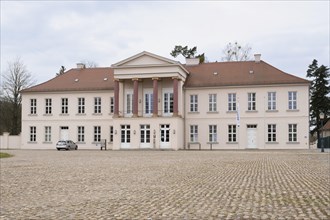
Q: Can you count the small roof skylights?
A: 4